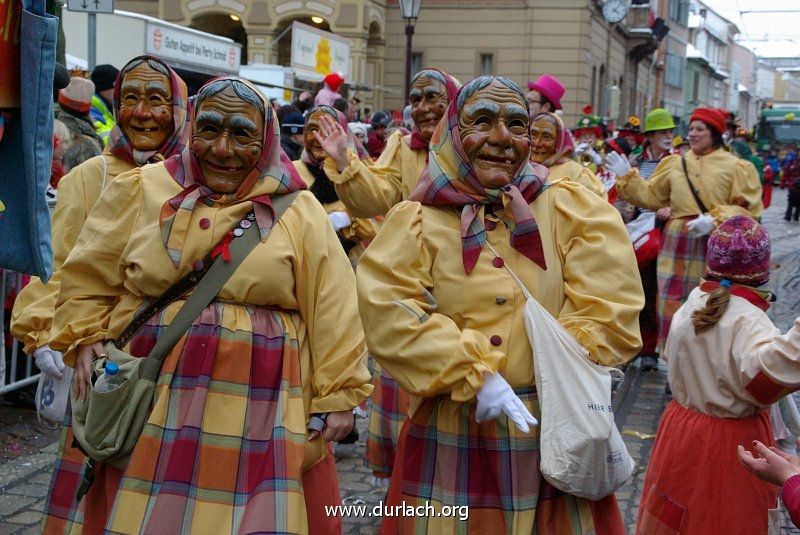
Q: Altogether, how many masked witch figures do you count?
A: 6